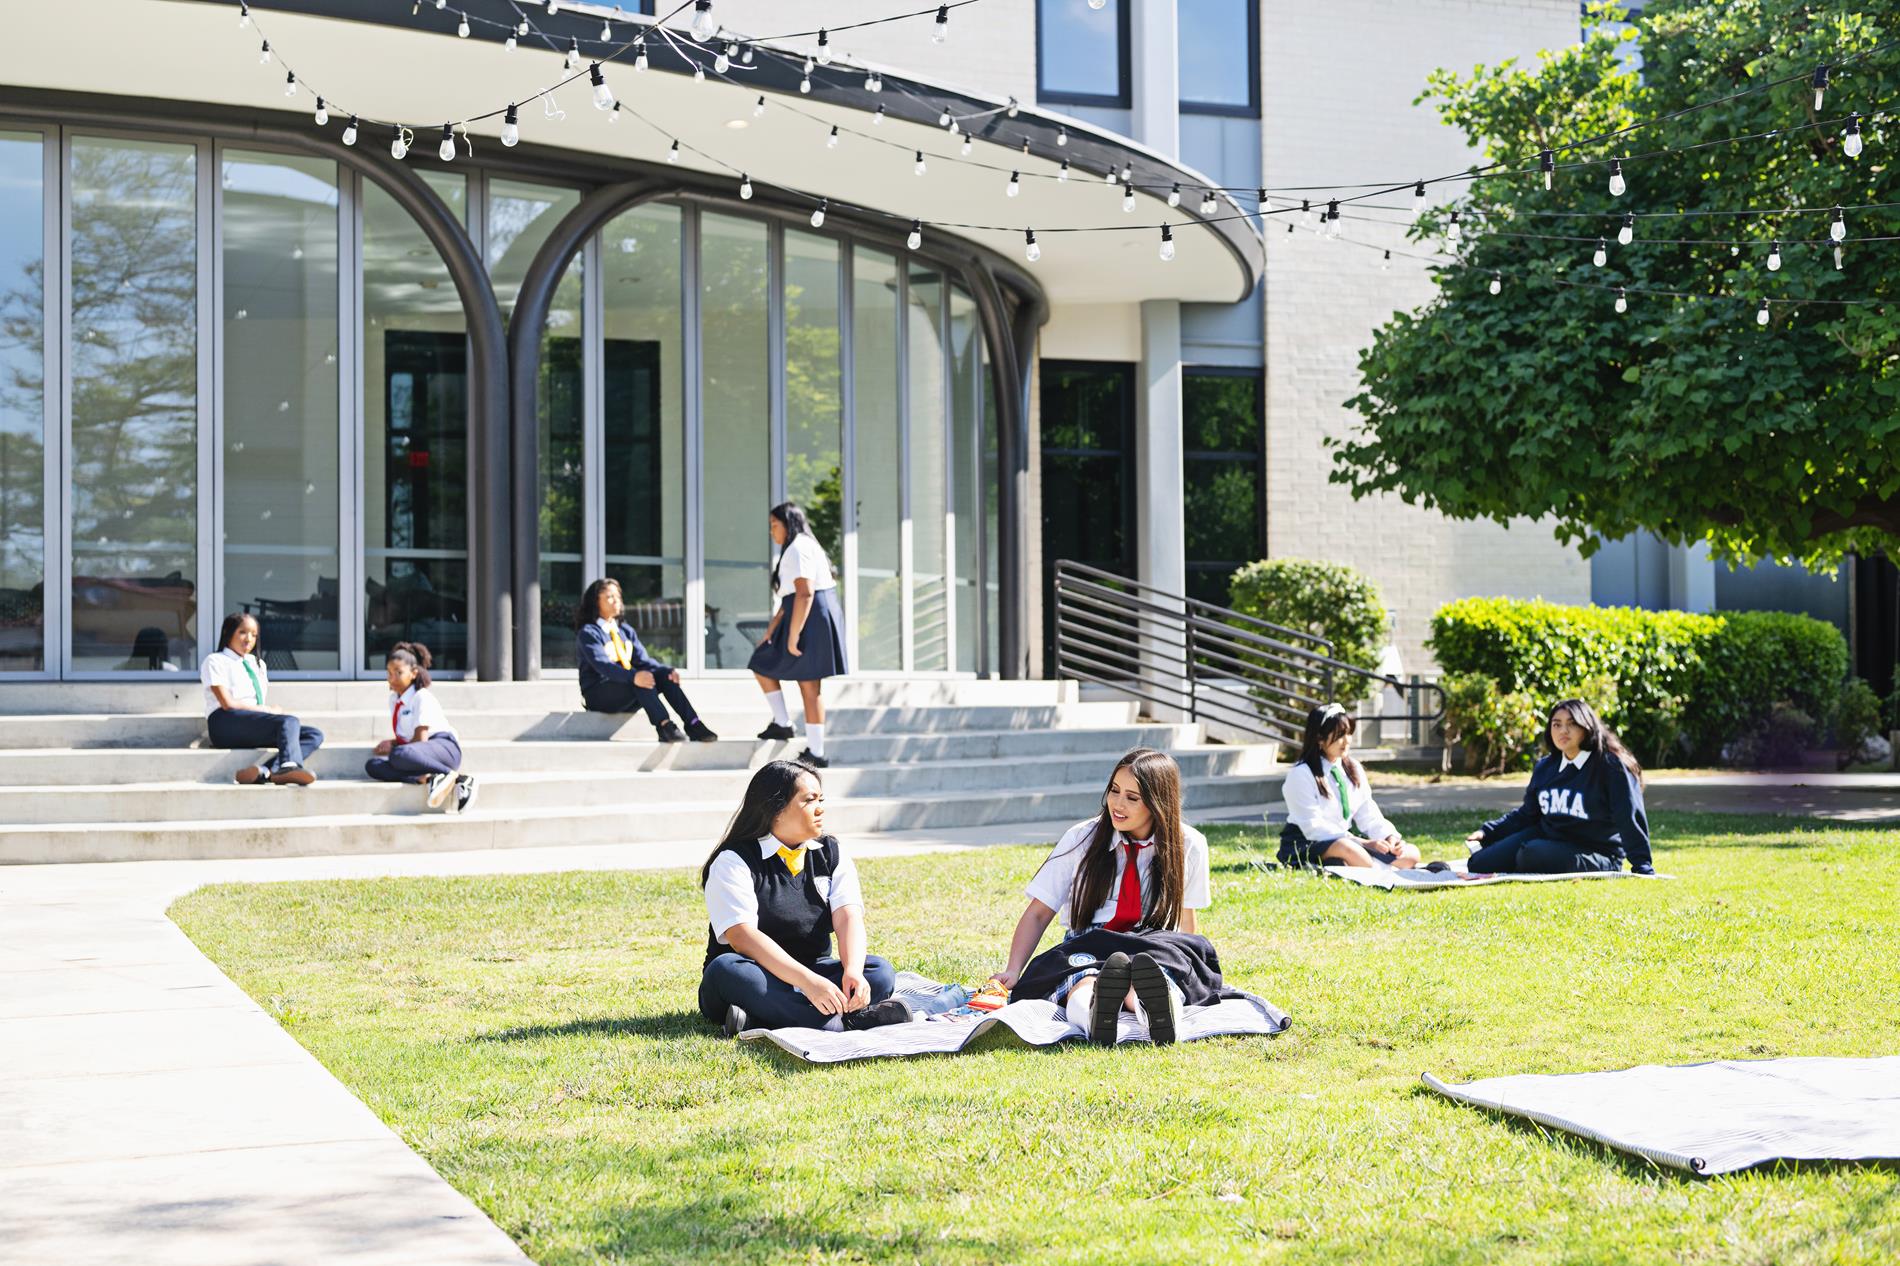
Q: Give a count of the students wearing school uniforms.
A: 8